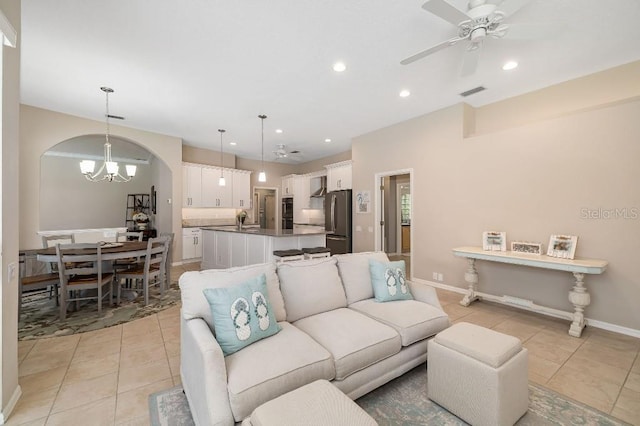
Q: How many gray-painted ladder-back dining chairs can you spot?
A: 6